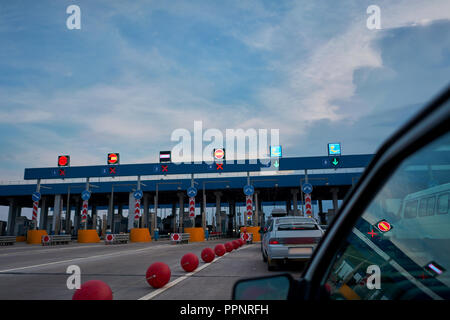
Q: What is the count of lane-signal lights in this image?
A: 6